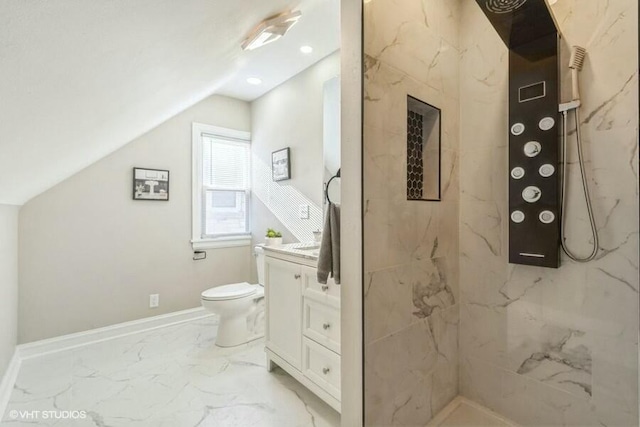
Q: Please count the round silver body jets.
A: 6